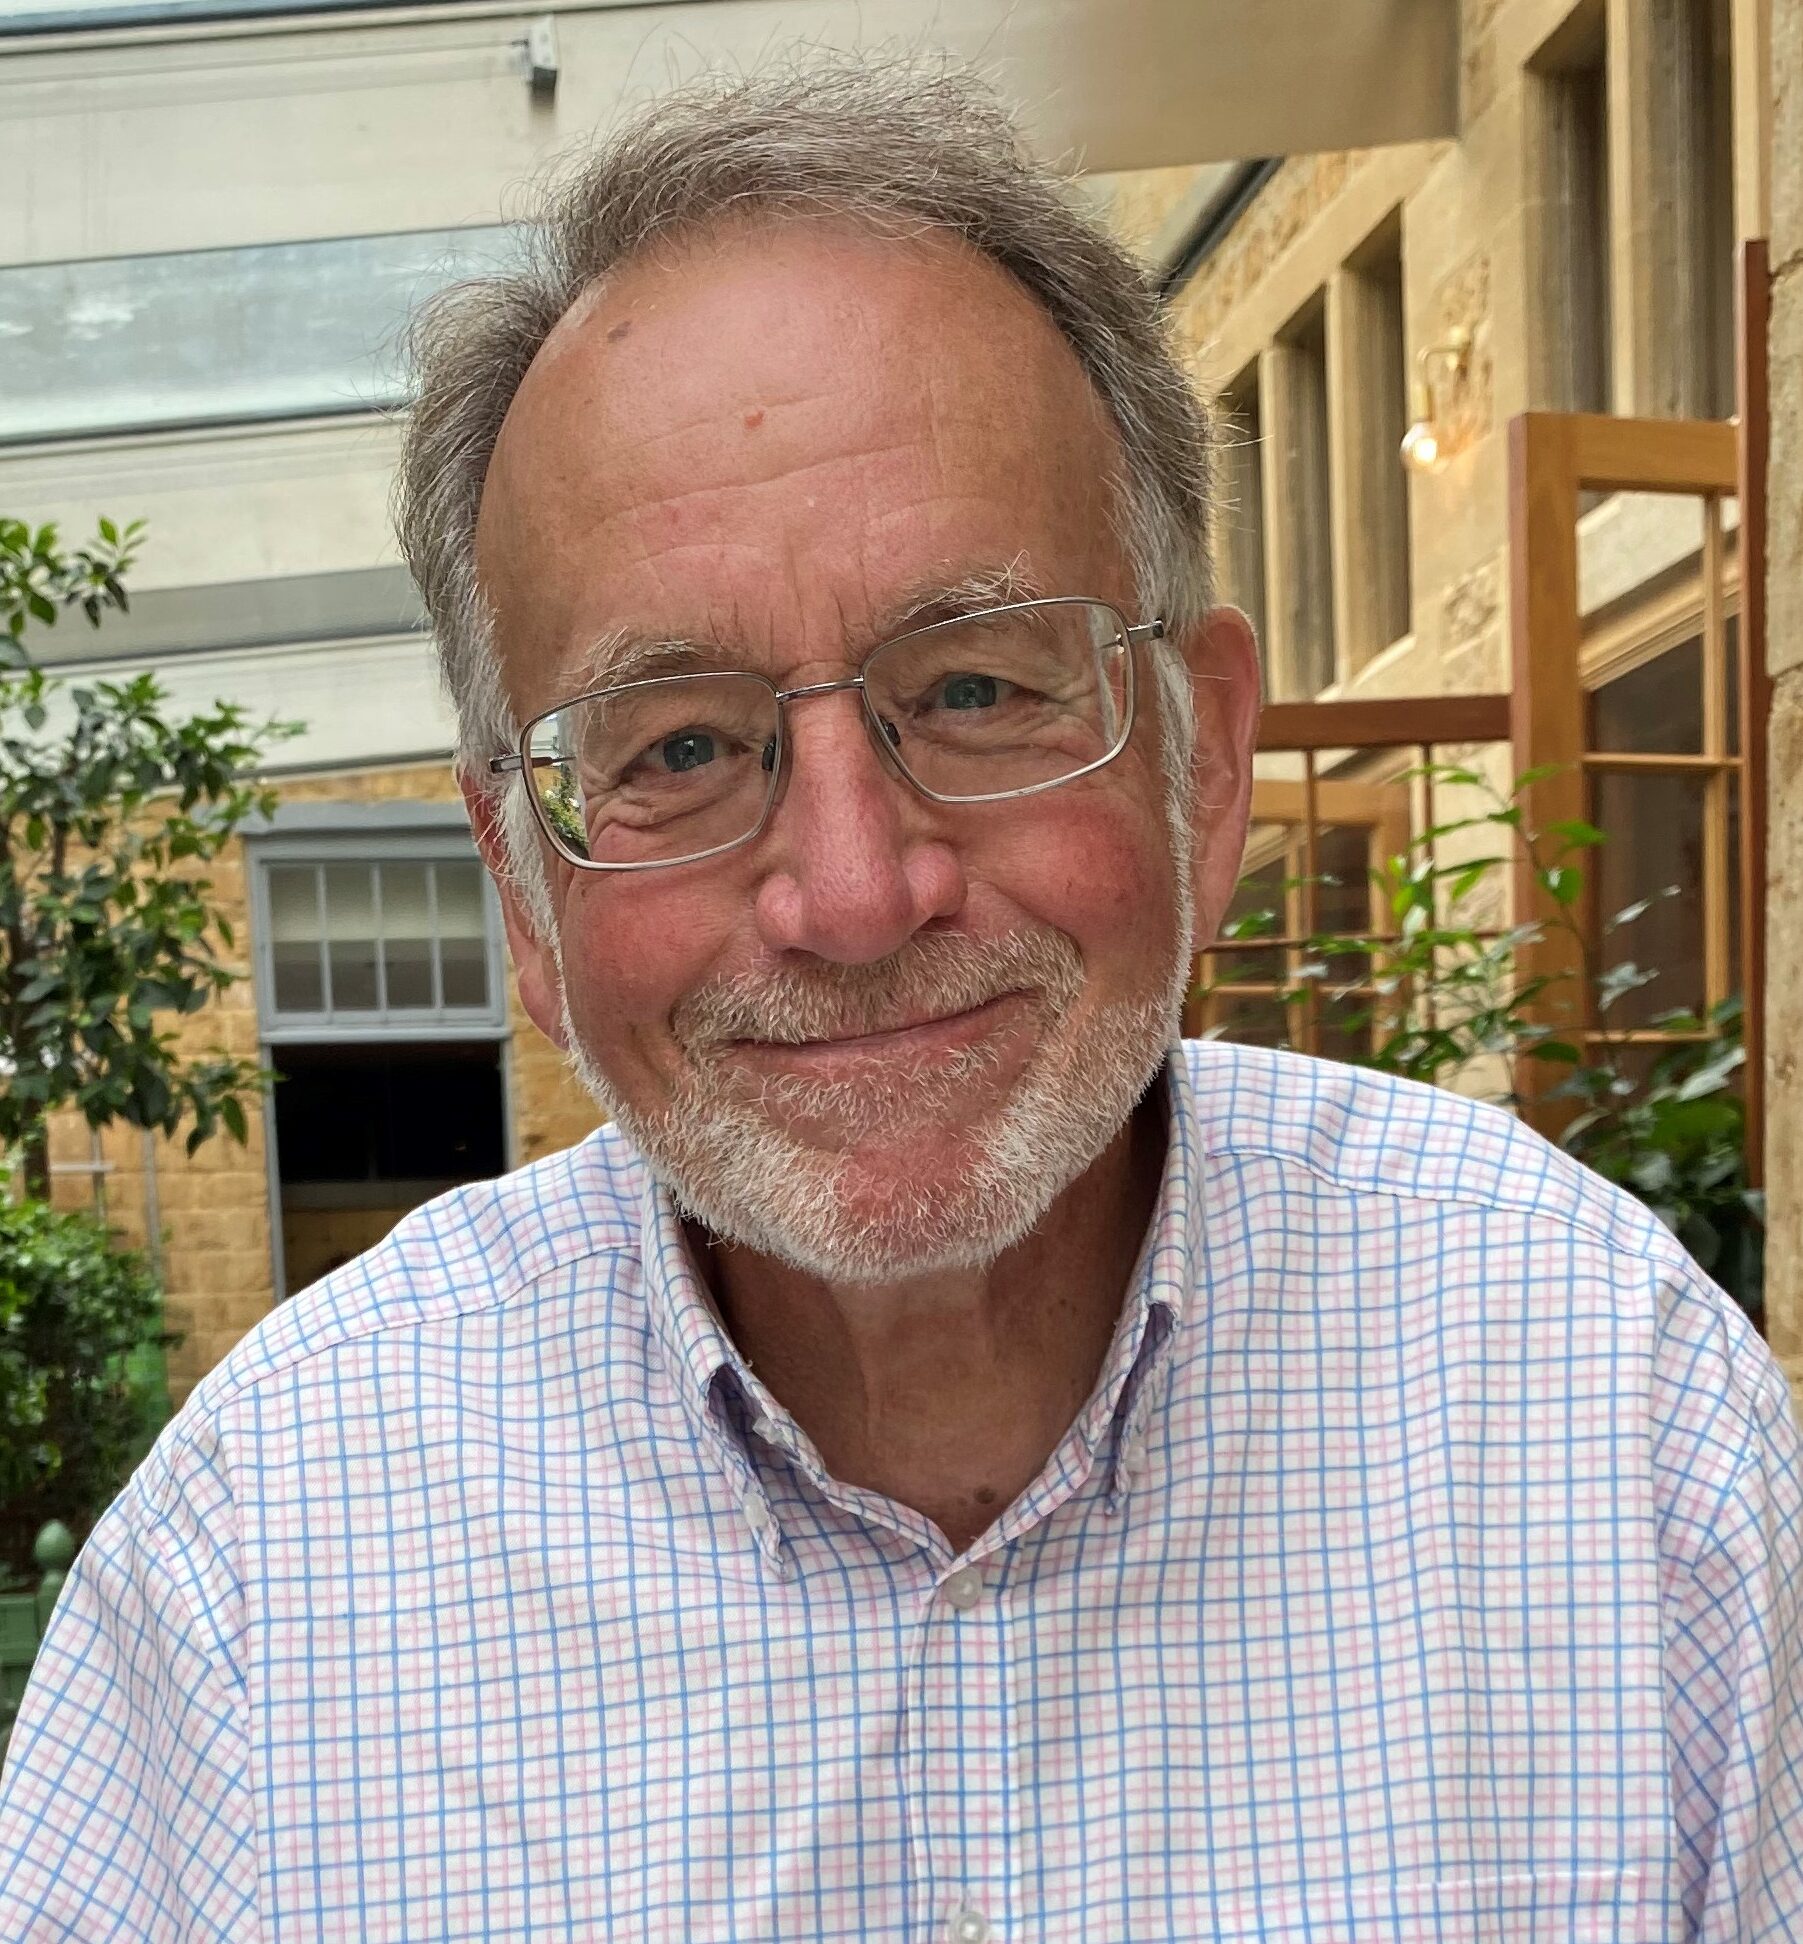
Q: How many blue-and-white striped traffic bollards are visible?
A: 0